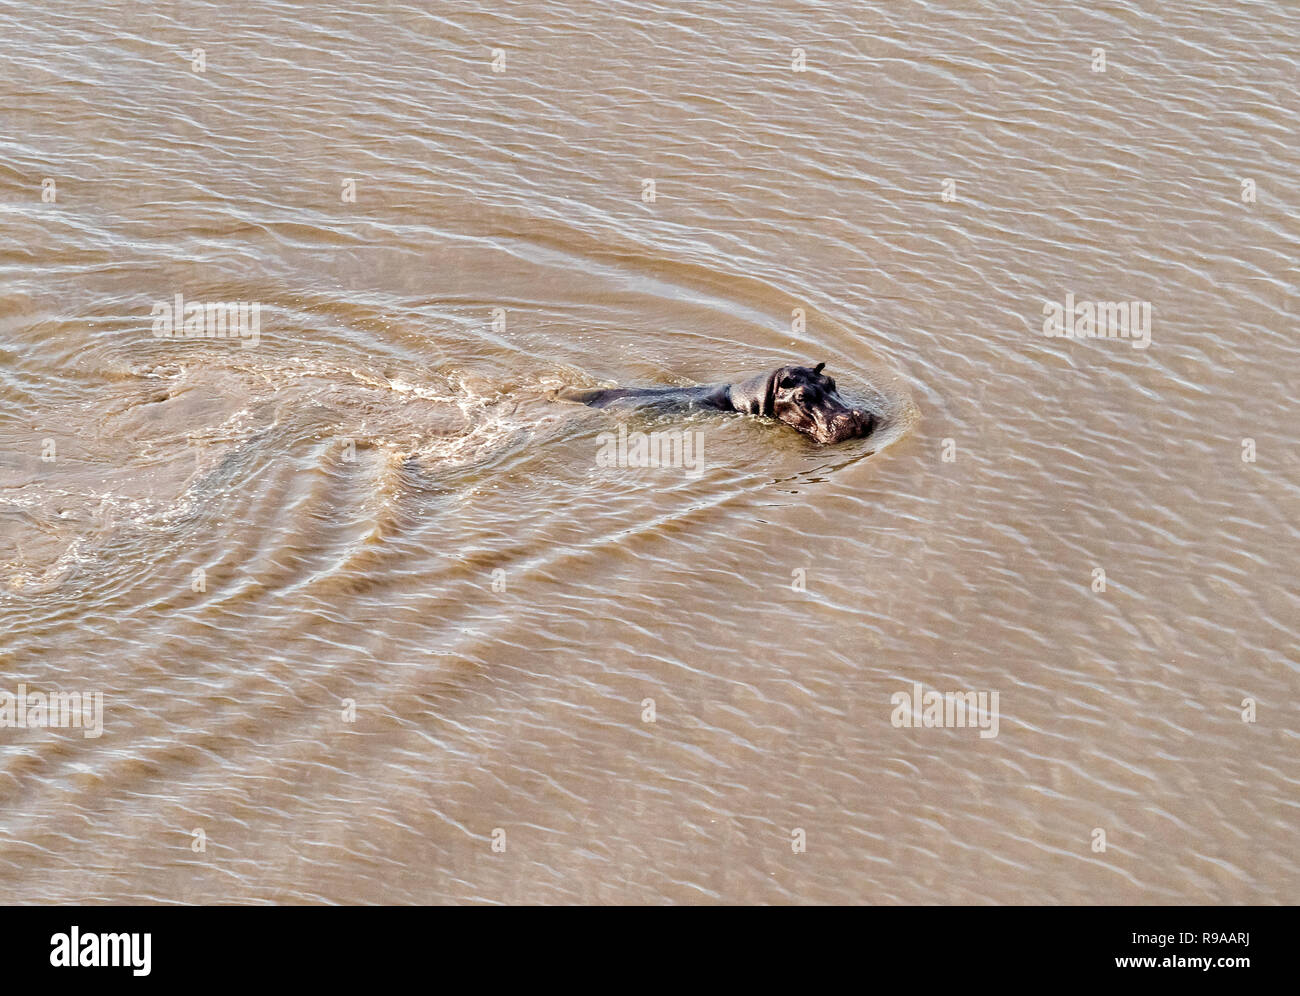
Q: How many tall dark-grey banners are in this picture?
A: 0